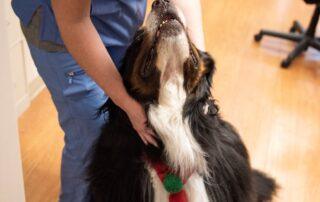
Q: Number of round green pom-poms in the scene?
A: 1